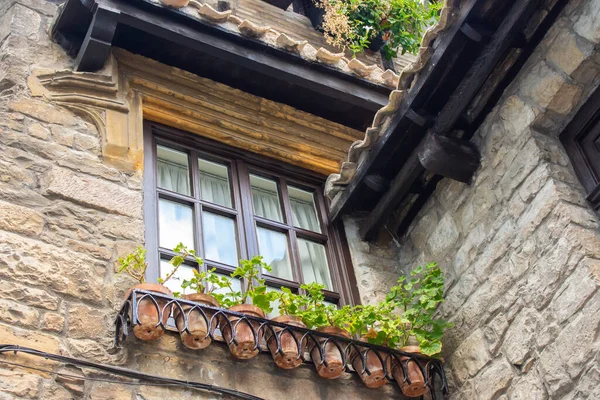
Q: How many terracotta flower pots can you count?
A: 7